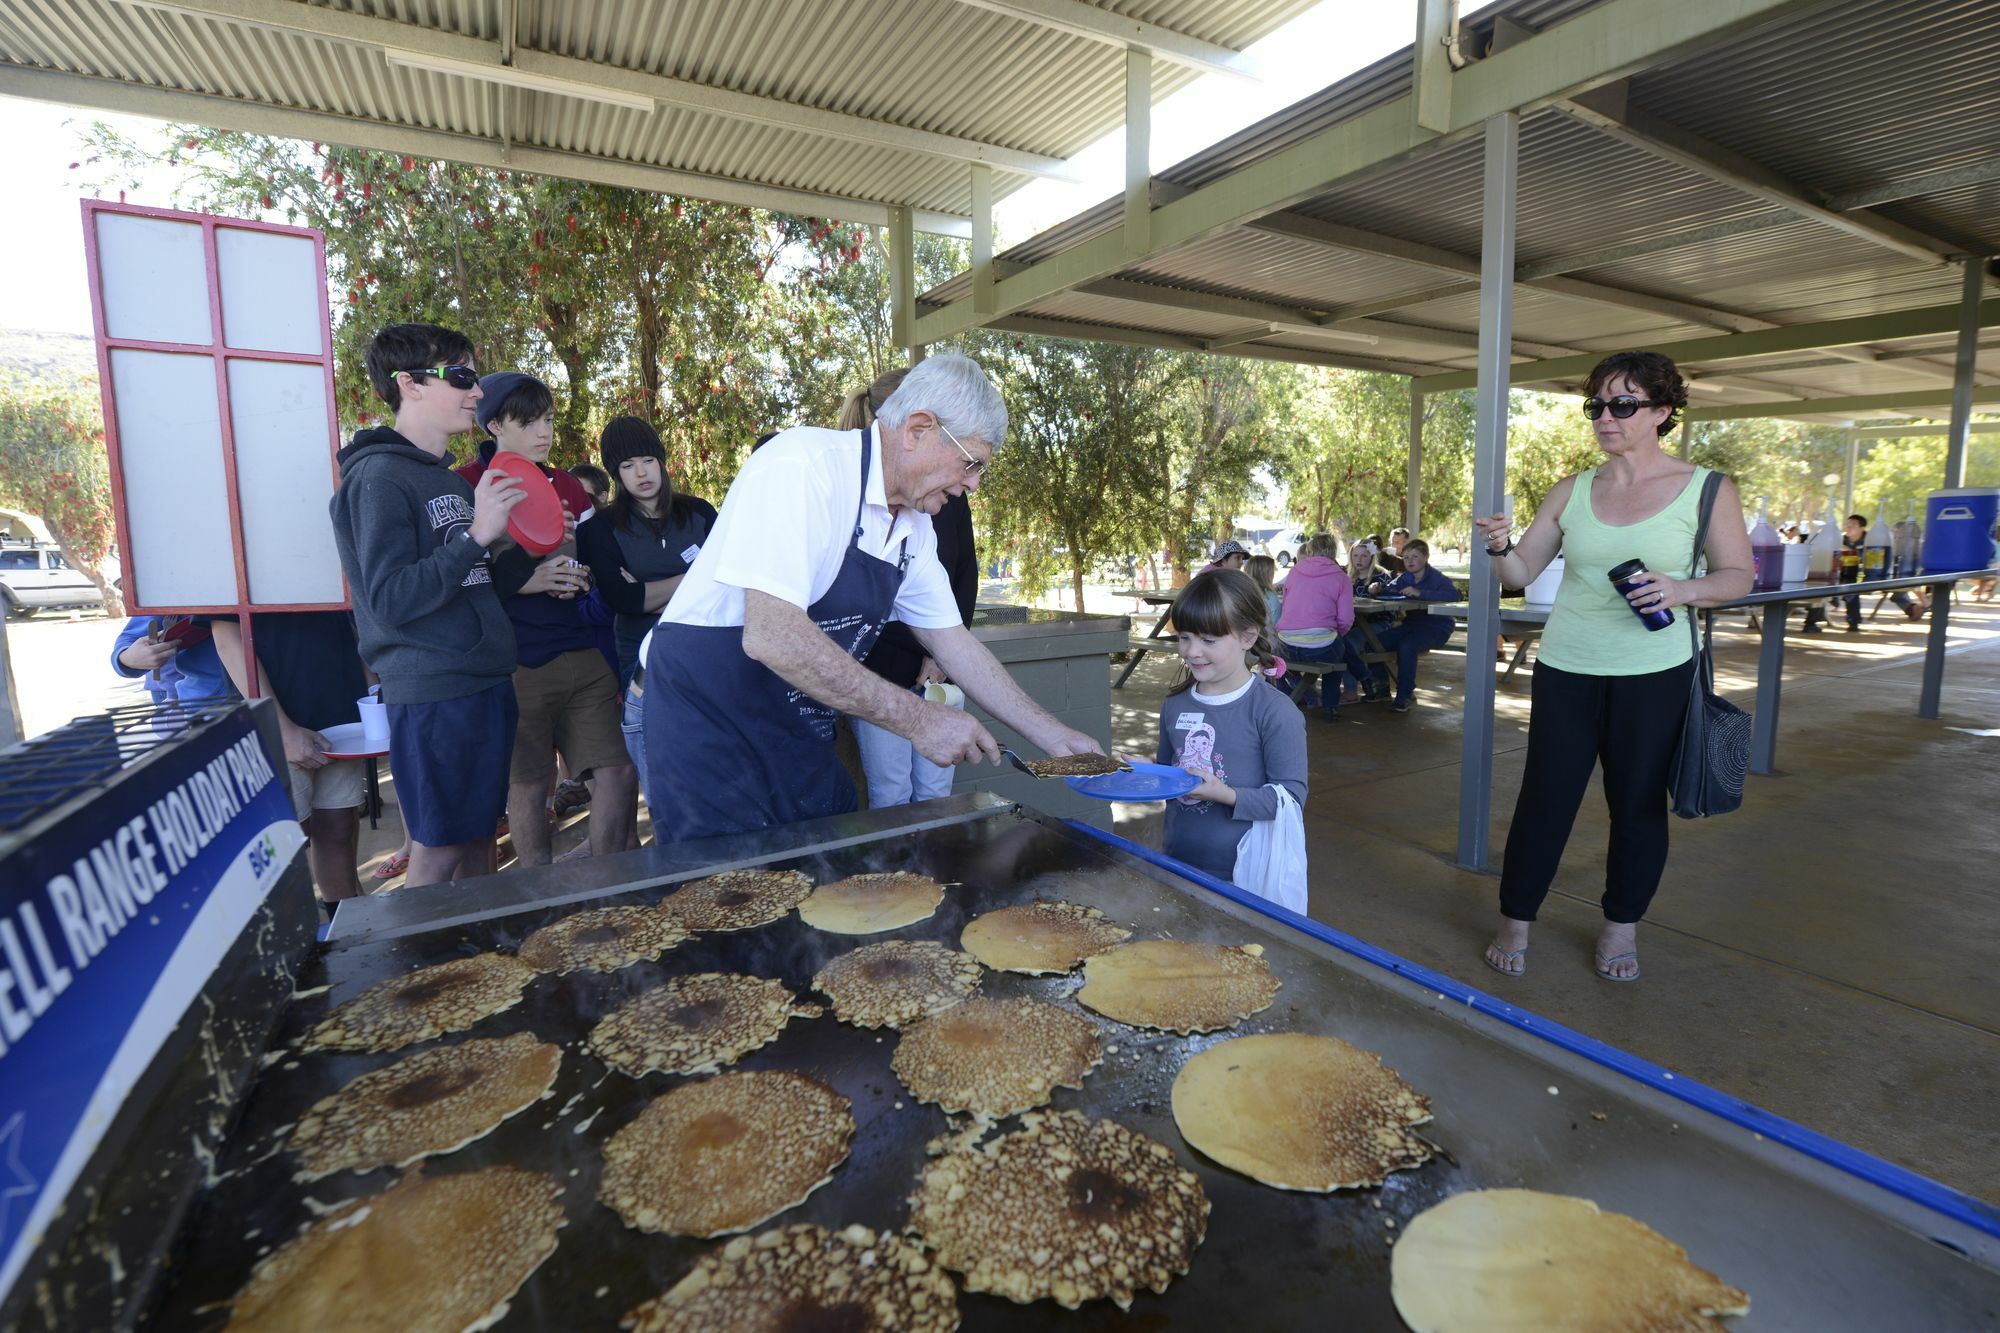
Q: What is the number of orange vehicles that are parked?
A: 0